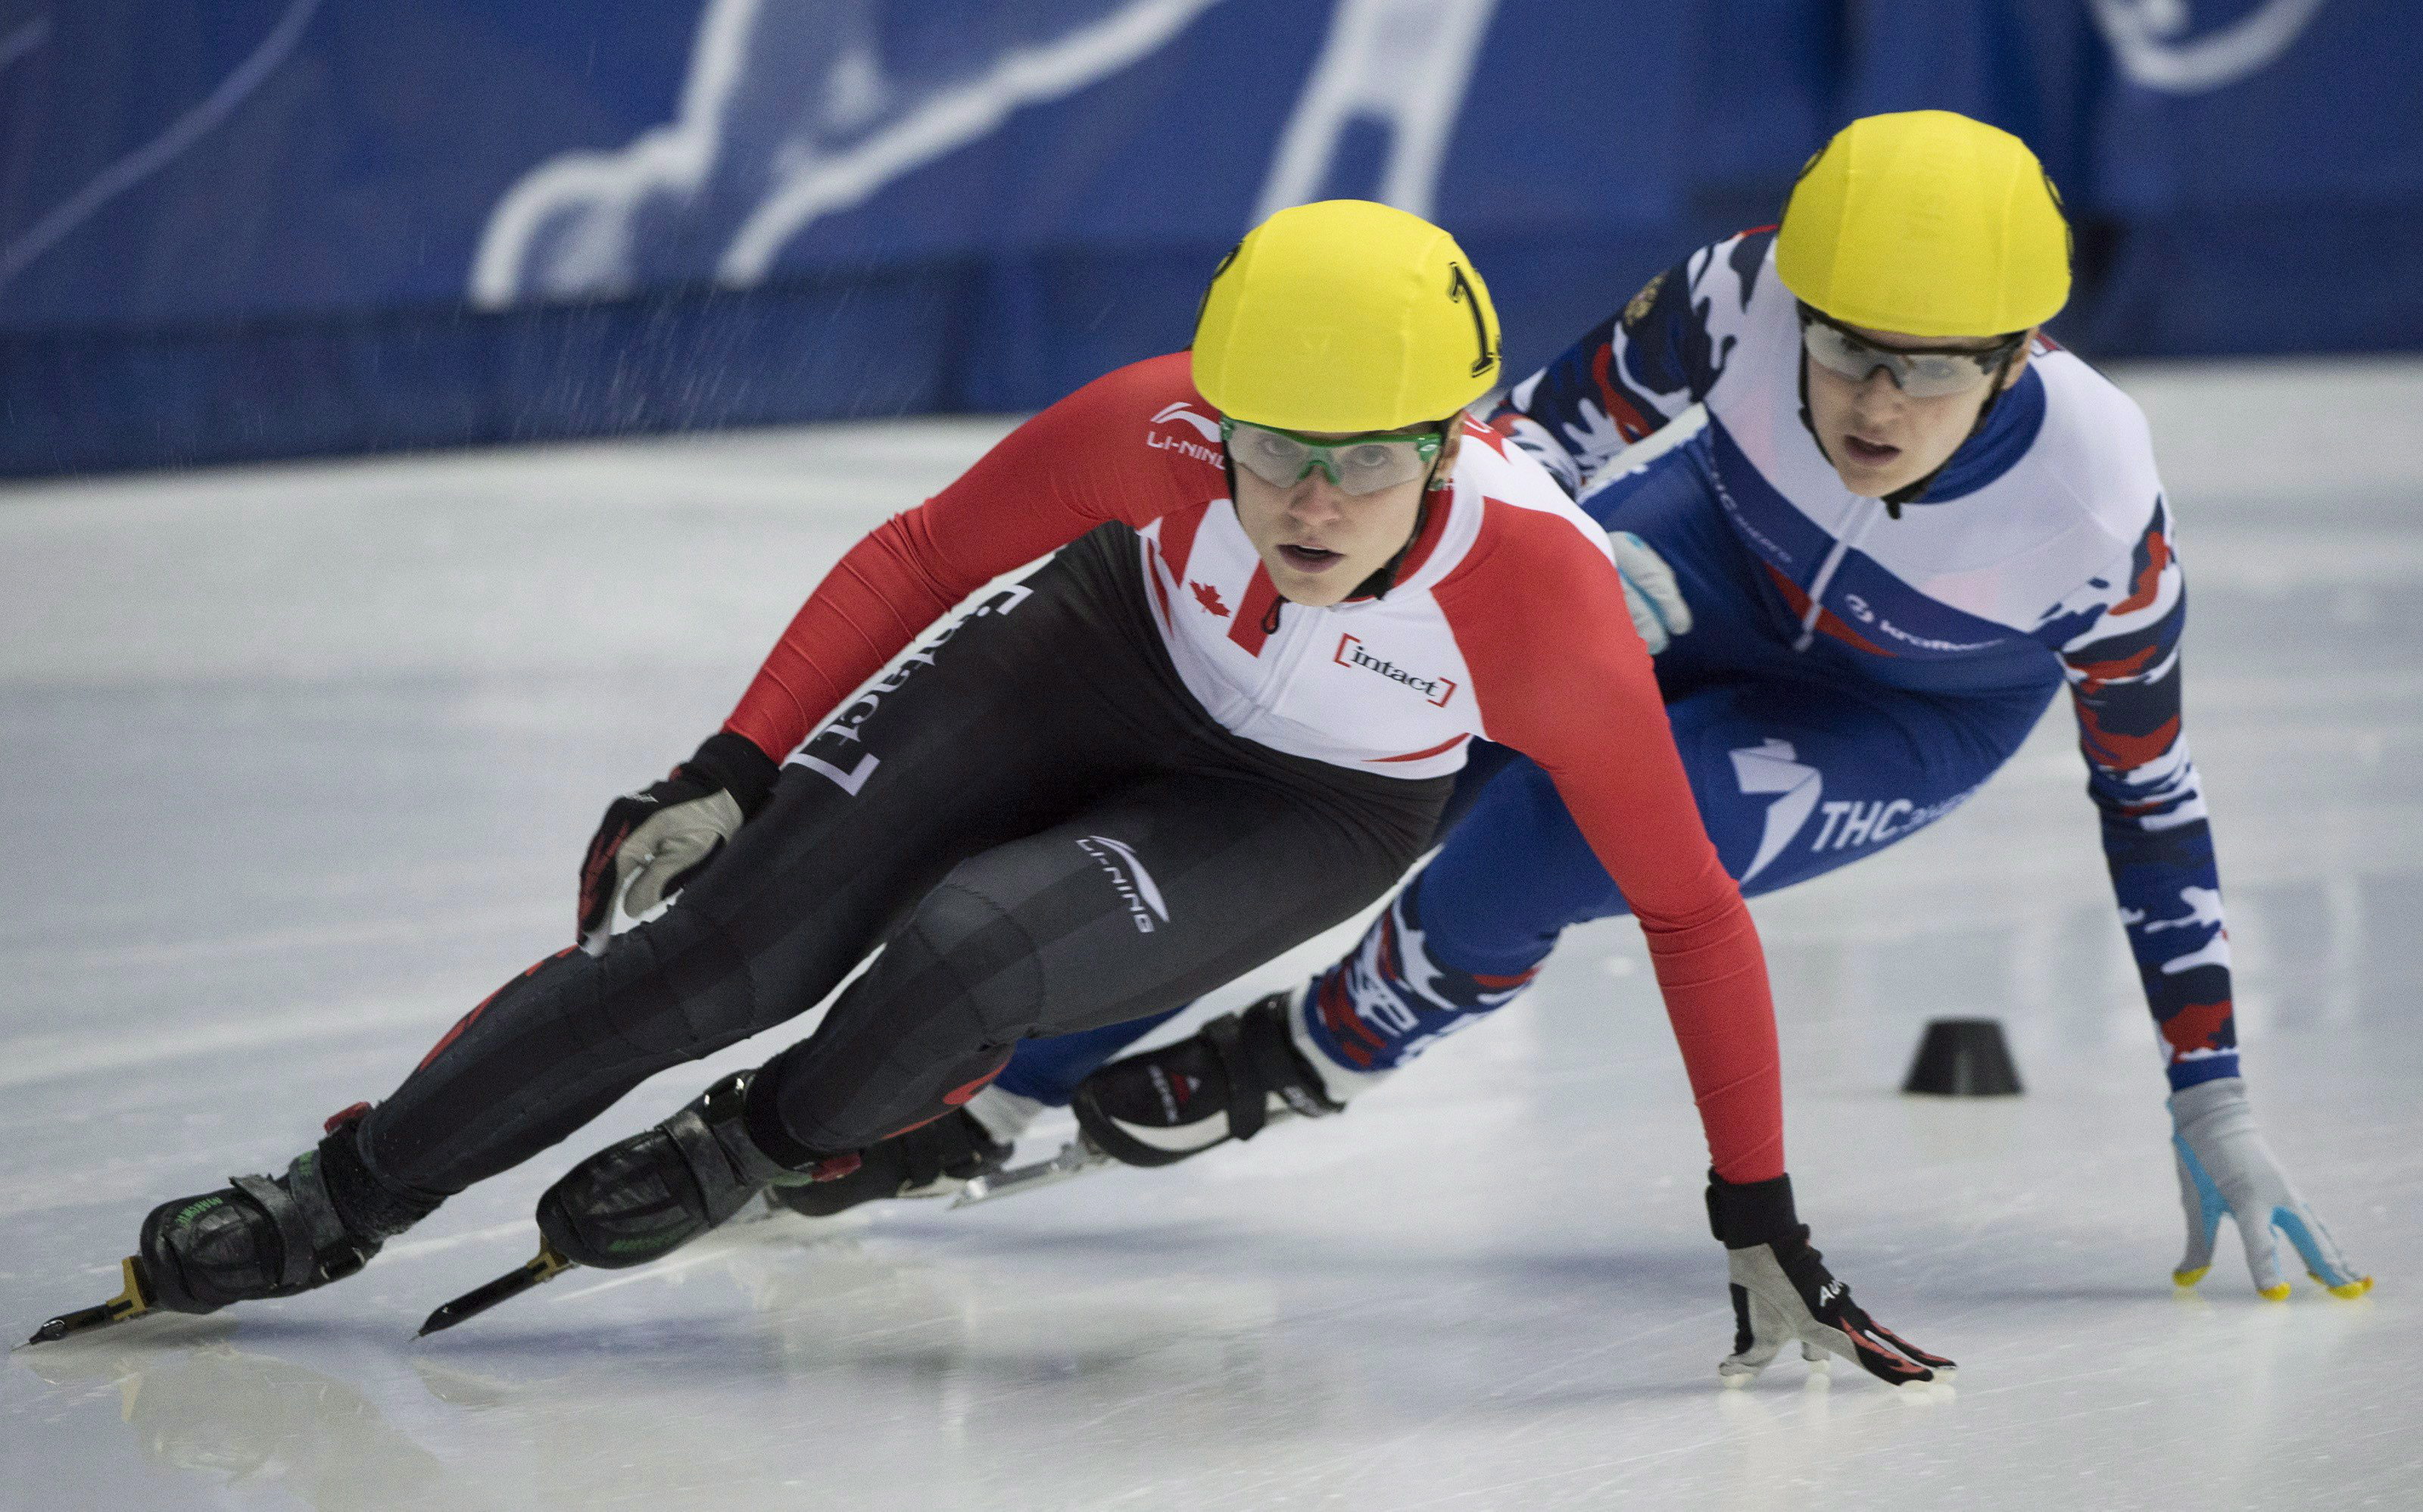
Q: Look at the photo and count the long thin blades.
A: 3